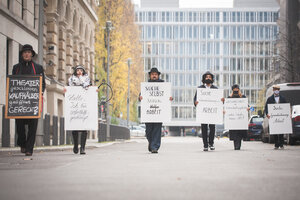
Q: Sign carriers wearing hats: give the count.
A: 6